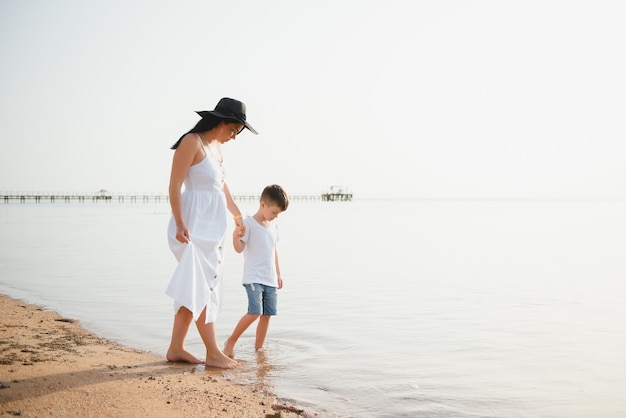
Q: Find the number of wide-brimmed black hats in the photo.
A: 1